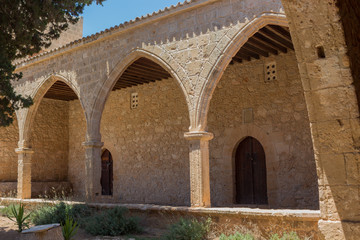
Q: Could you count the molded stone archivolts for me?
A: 3